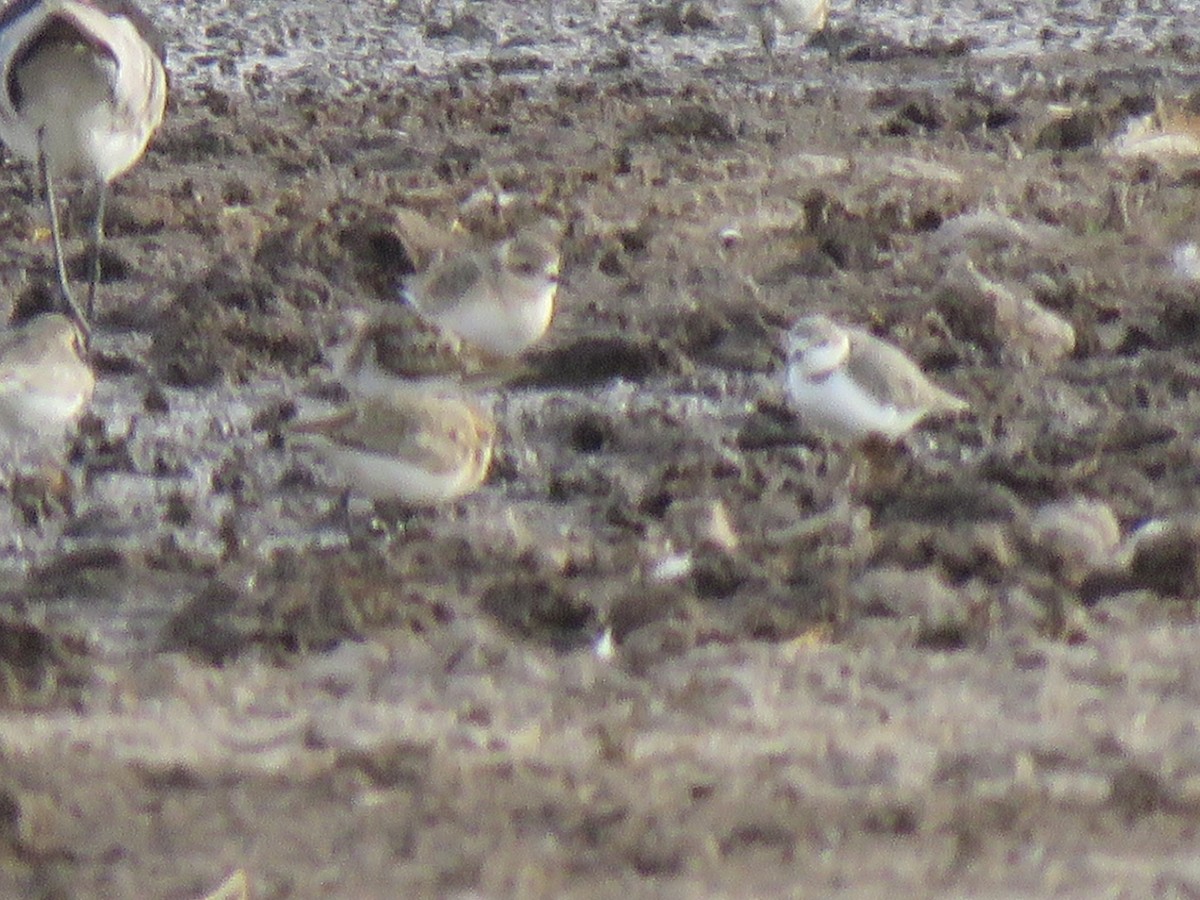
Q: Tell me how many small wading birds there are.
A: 5